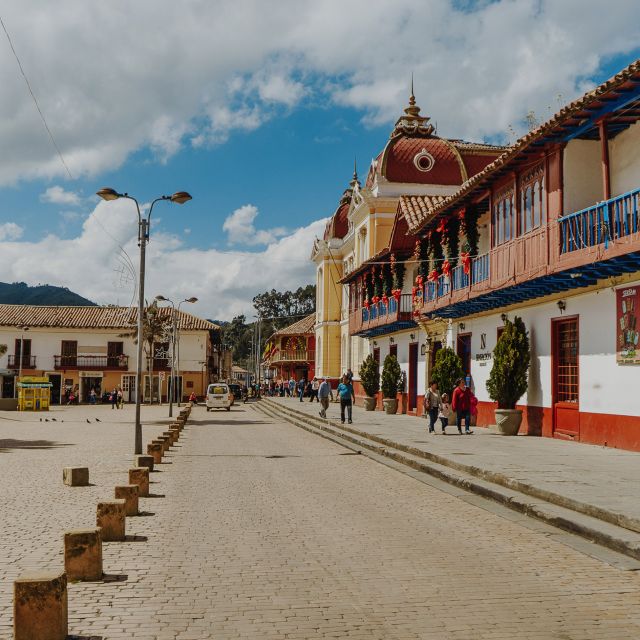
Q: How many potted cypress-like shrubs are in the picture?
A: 4